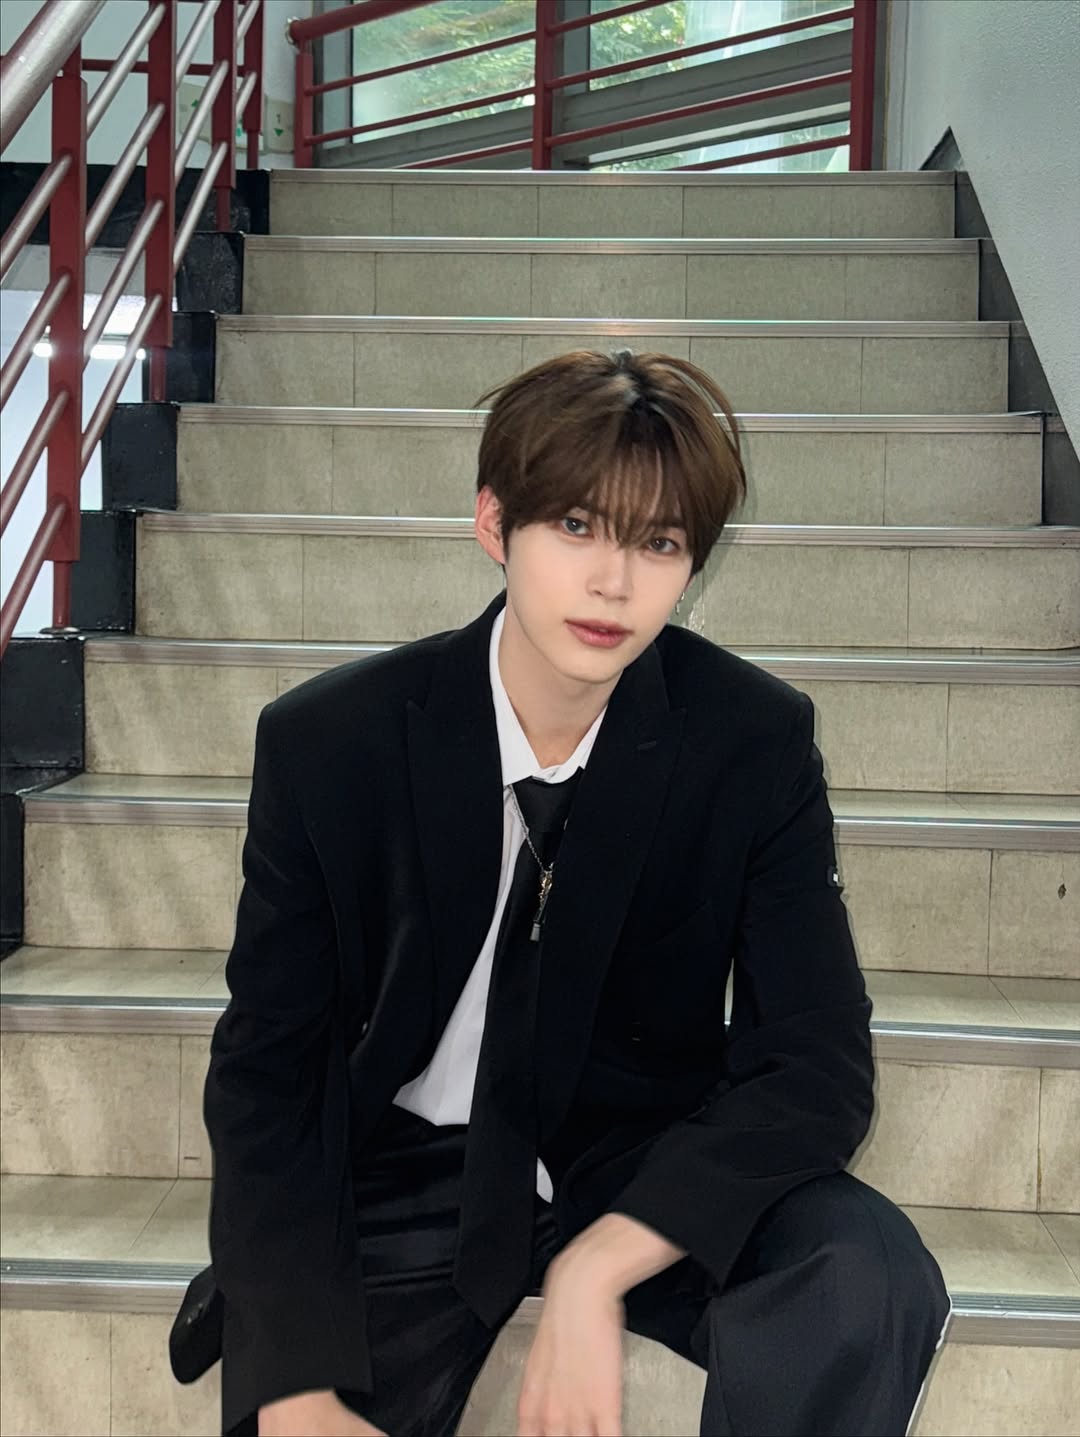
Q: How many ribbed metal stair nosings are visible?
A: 9